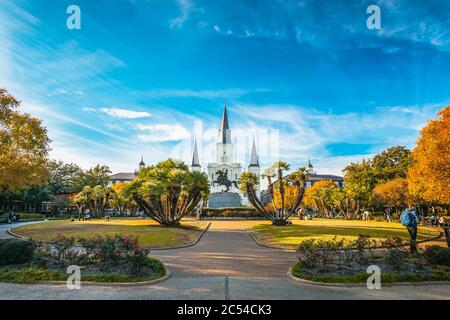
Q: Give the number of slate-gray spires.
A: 3